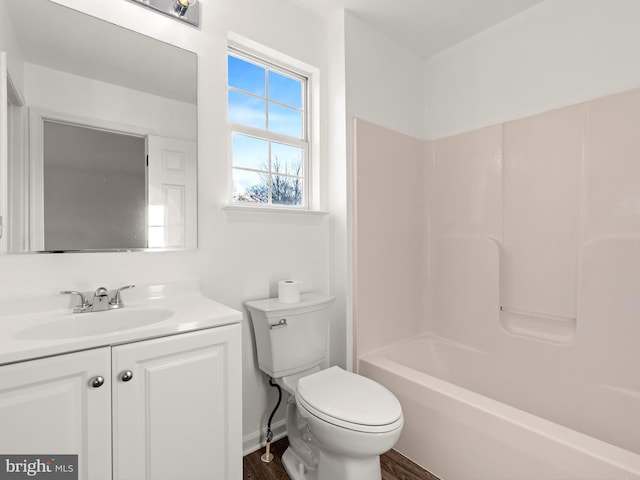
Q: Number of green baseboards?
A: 0